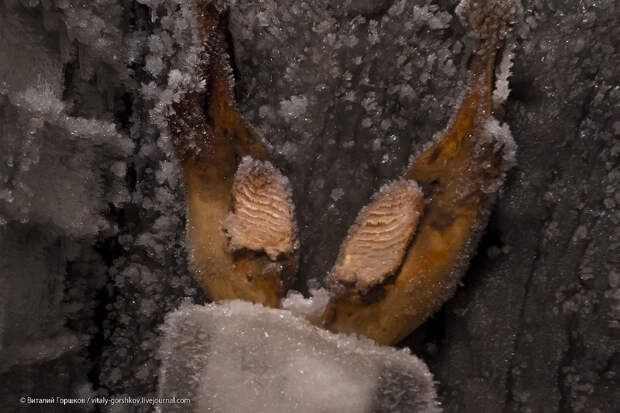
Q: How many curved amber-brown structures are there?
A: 2